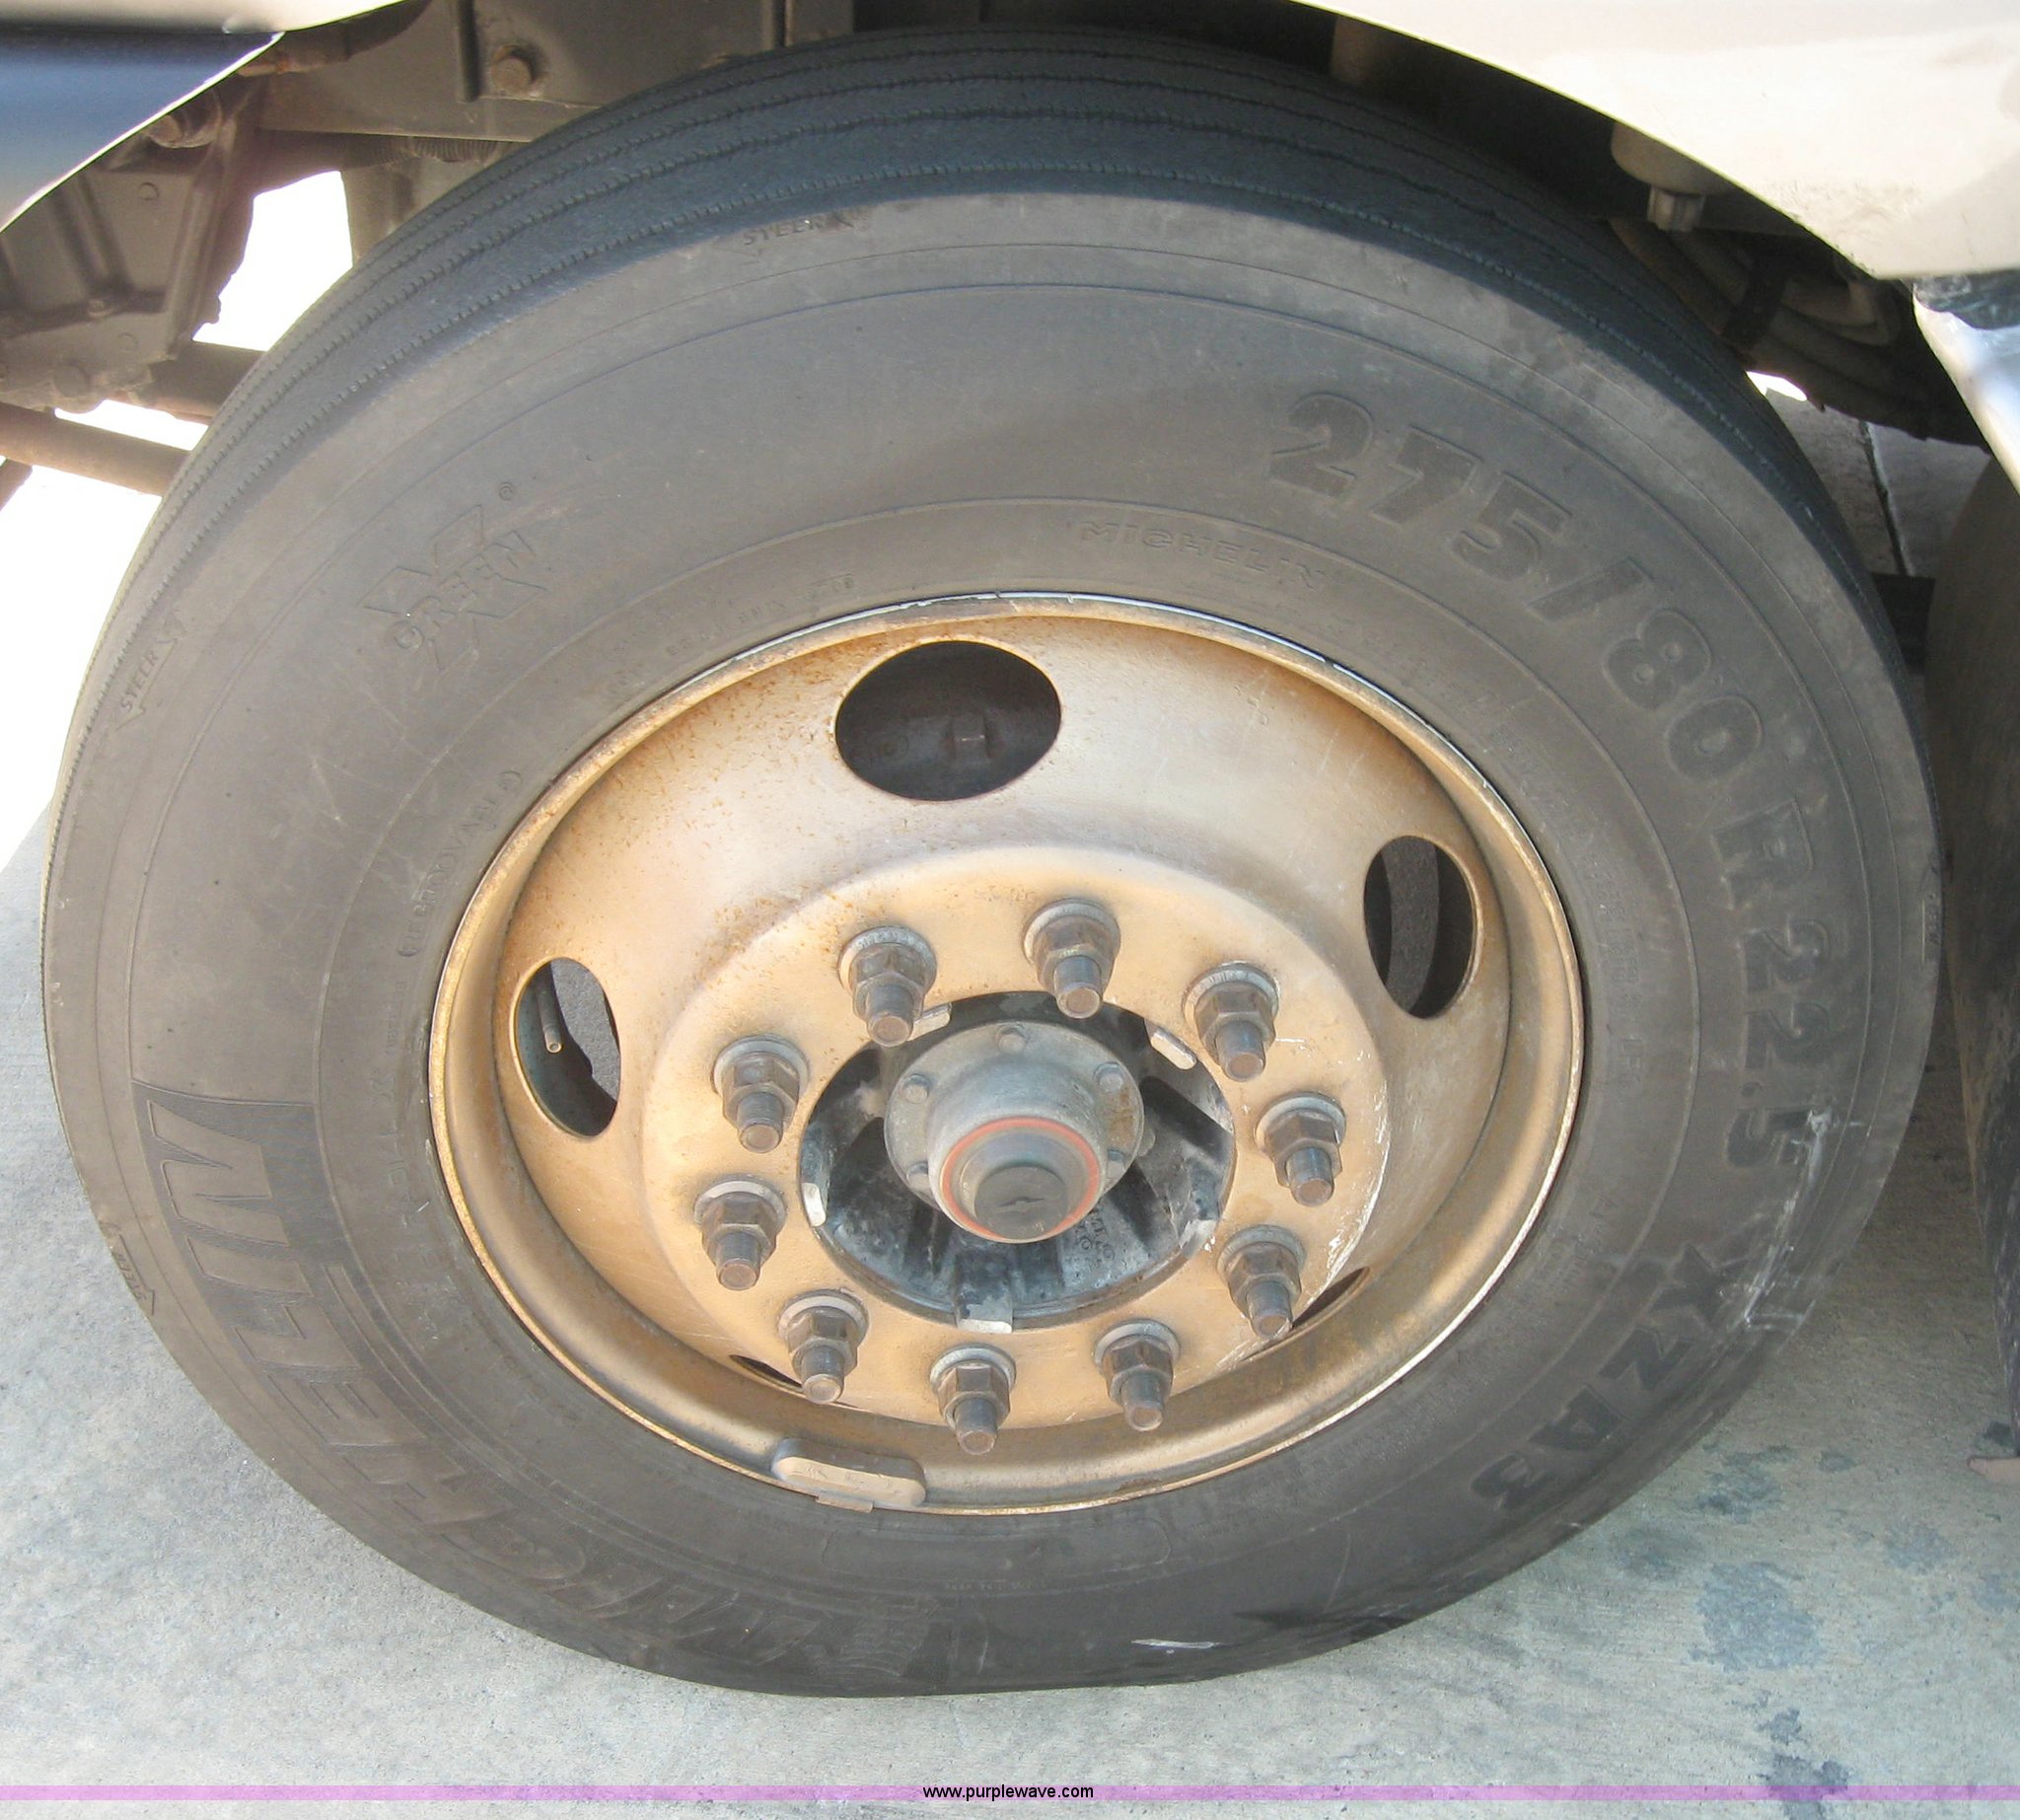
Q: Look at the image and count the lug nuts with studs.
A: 10